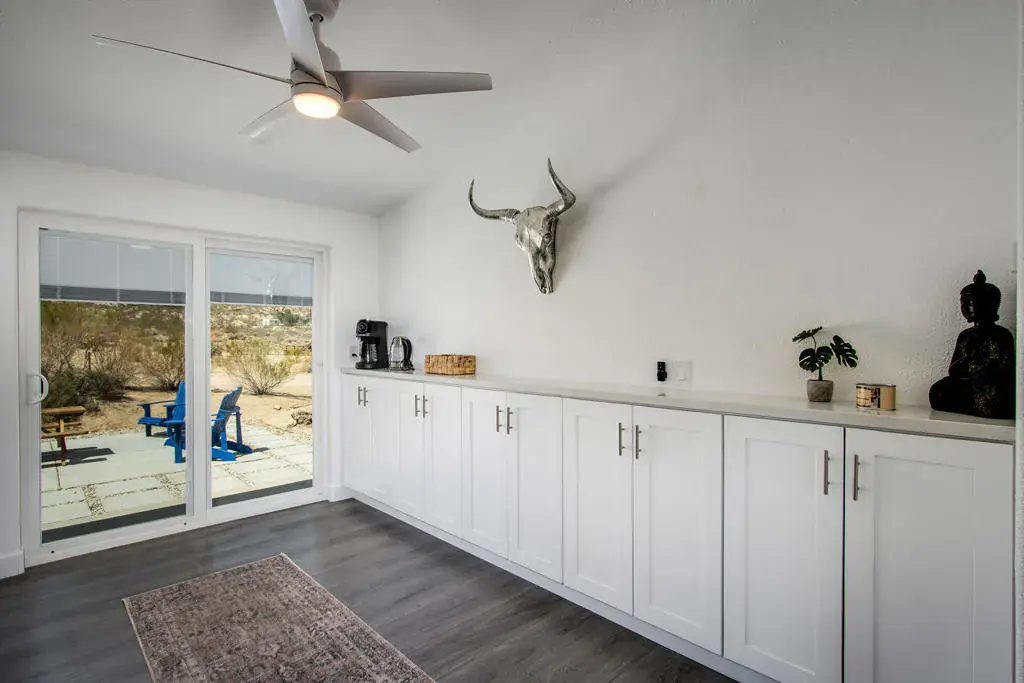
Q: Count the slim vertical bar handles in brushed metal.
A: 10